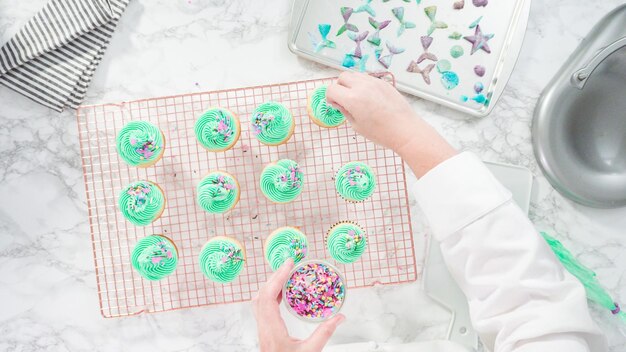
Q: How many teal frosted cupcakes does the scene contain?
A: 12